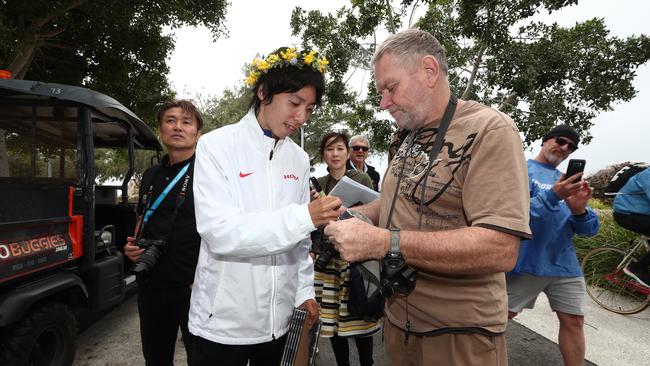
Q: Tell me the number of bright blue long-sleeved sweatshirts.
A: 1